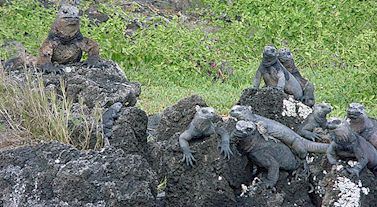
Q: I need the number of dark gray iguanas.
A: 9